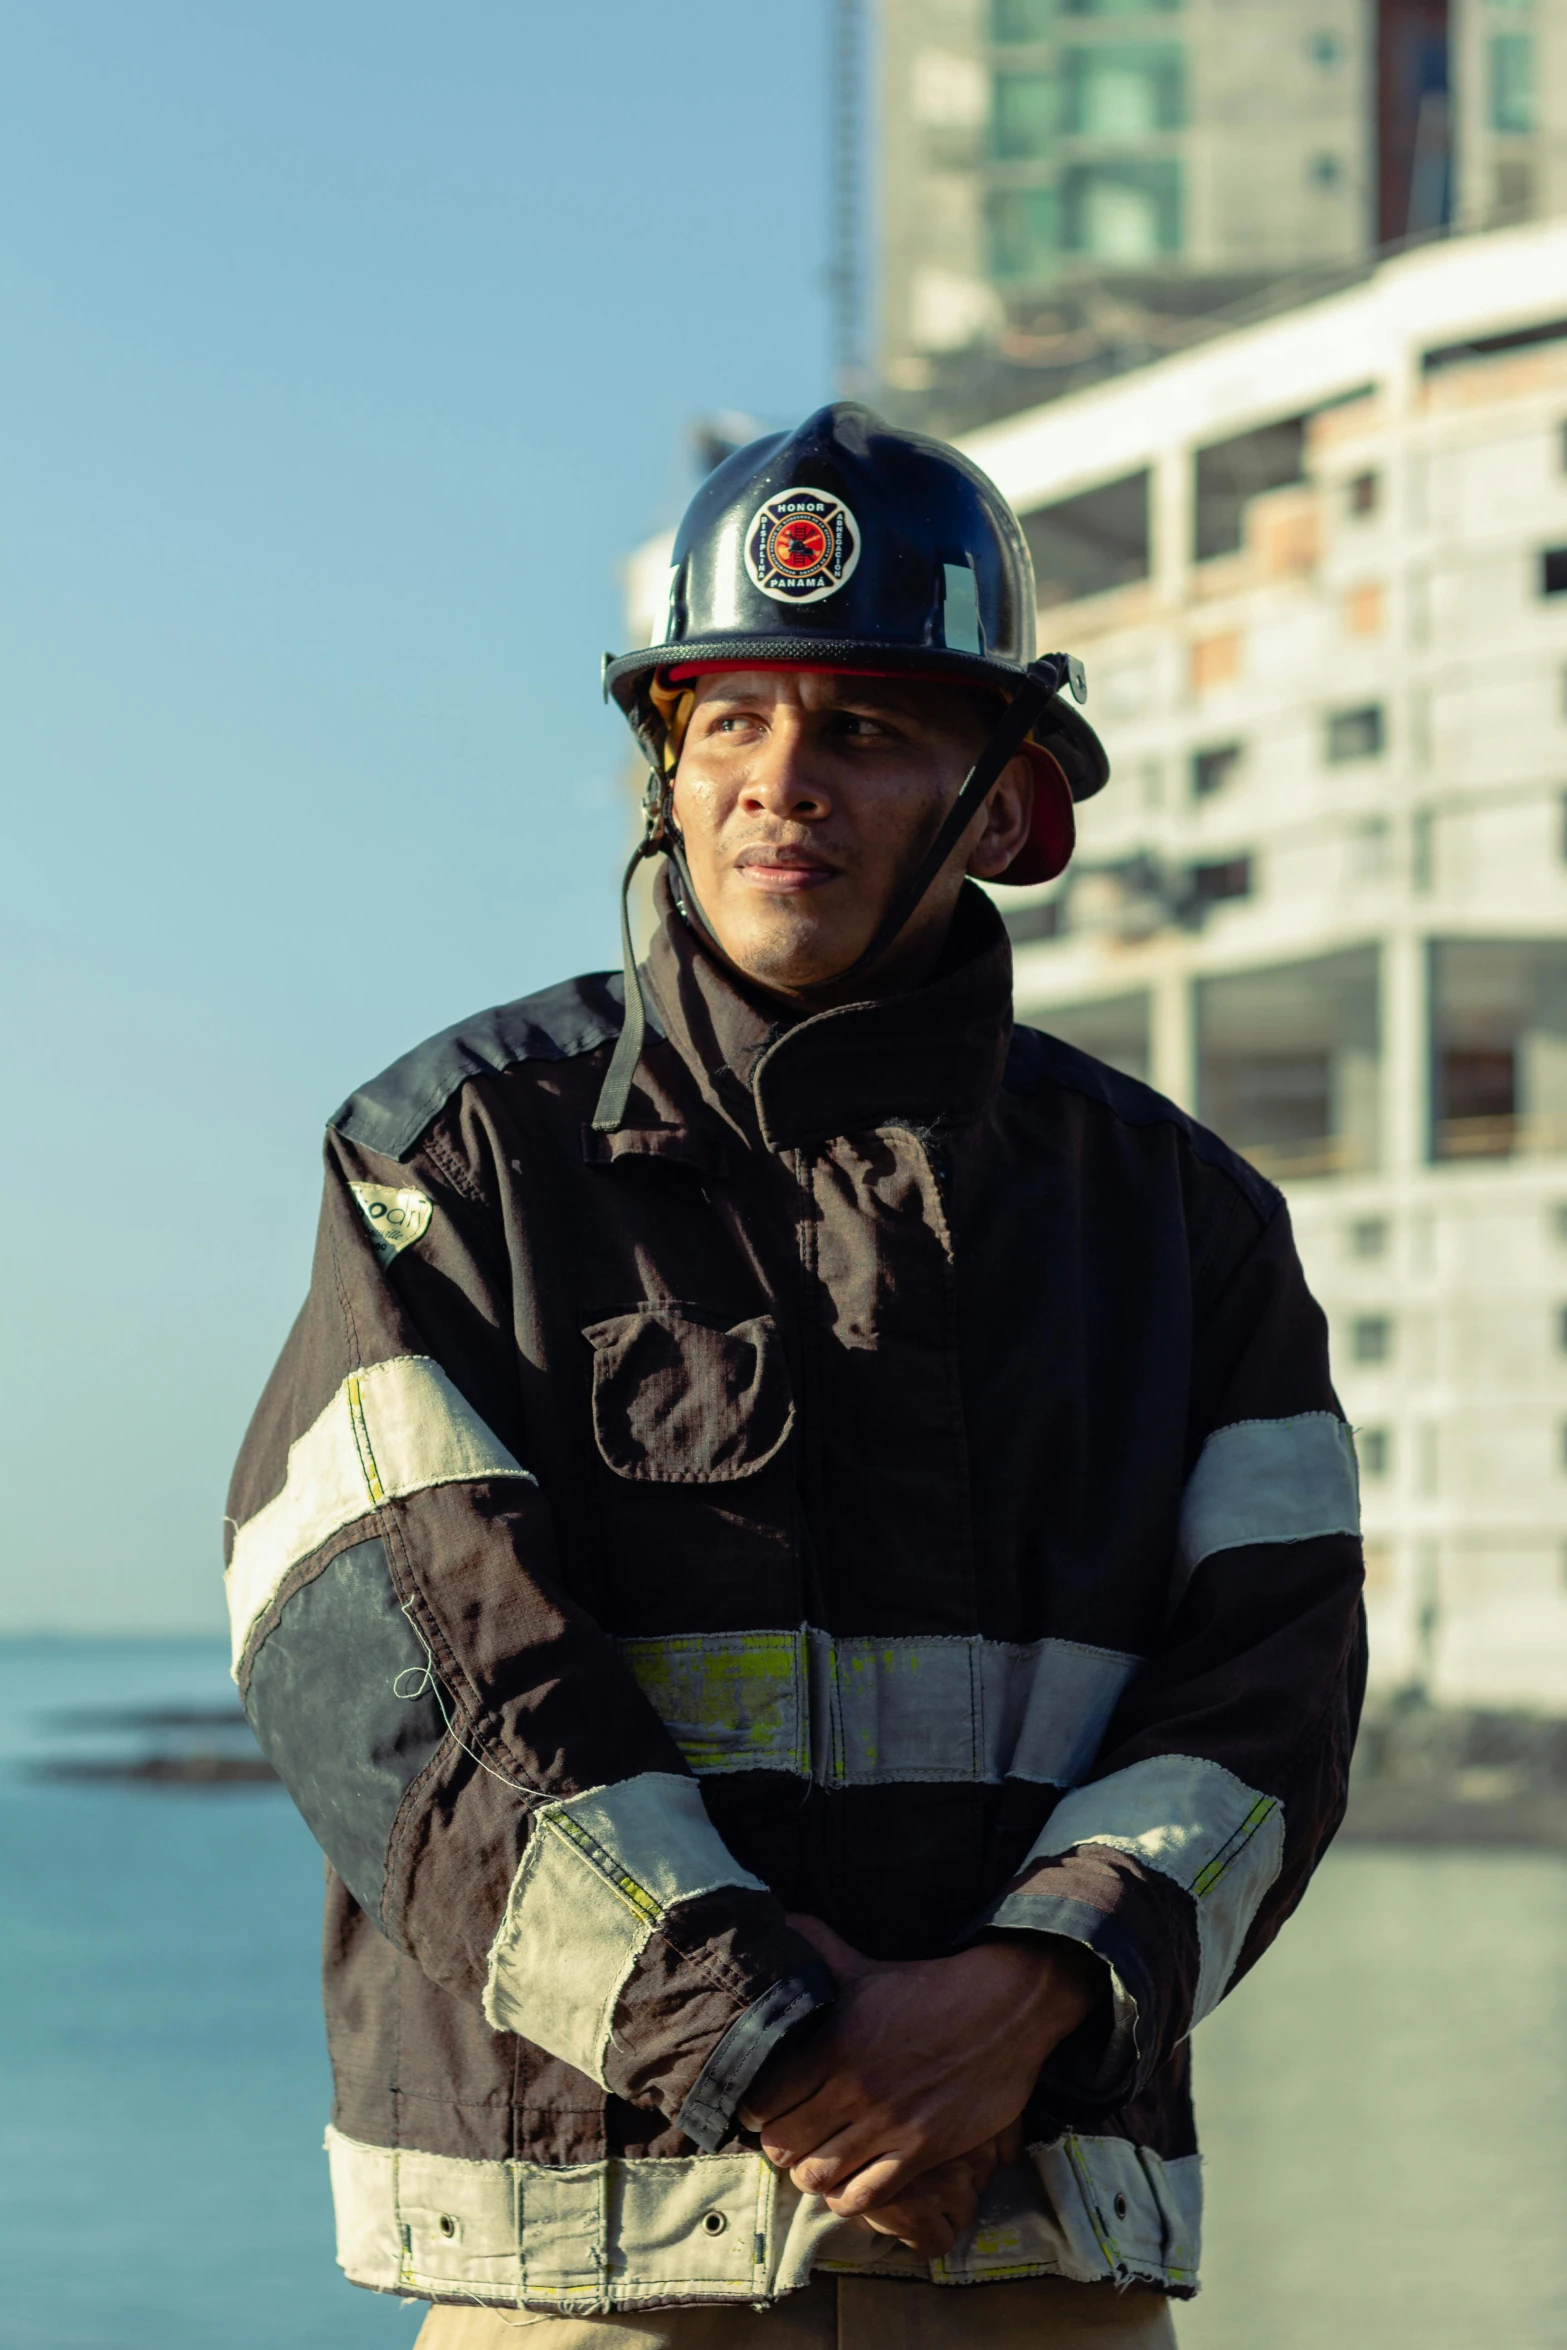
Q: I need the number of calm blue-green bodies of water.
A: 1